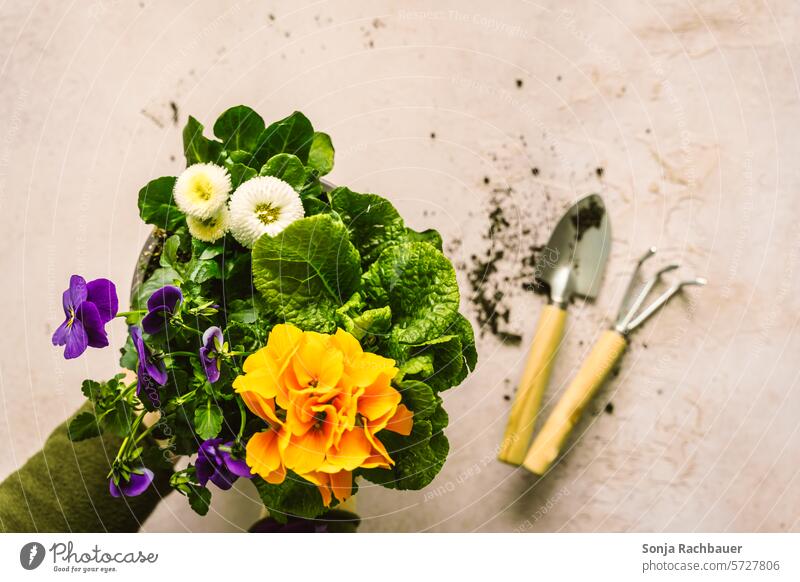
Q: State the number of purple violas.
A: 6